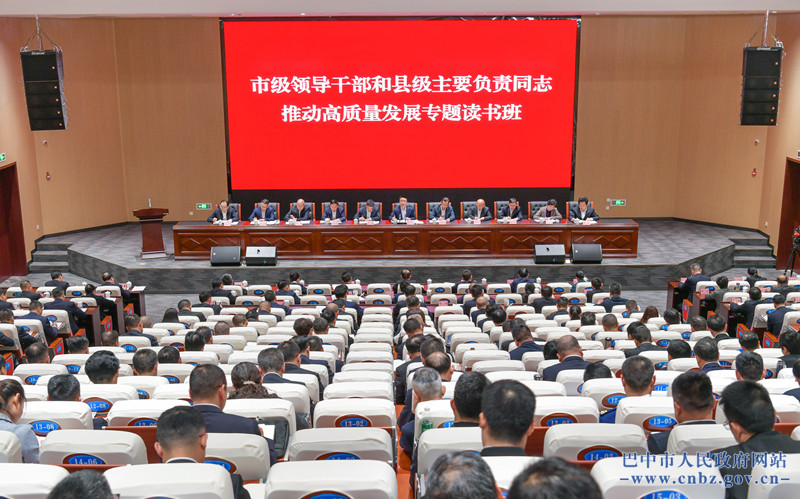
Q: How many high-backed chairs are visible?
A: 11